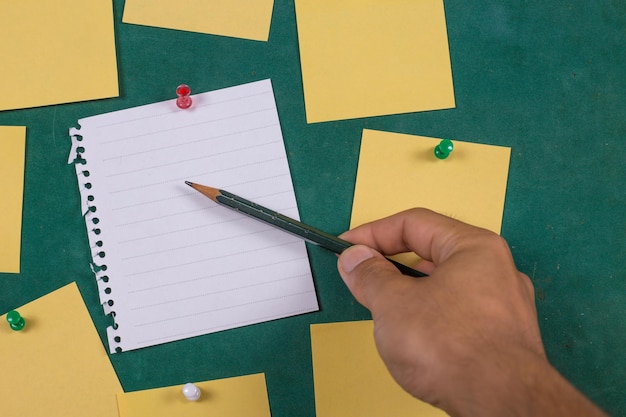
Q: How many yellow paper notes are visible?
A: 8